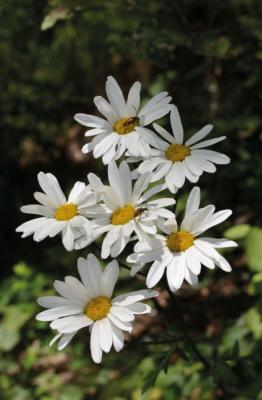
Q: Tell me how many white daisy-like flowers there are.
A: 6